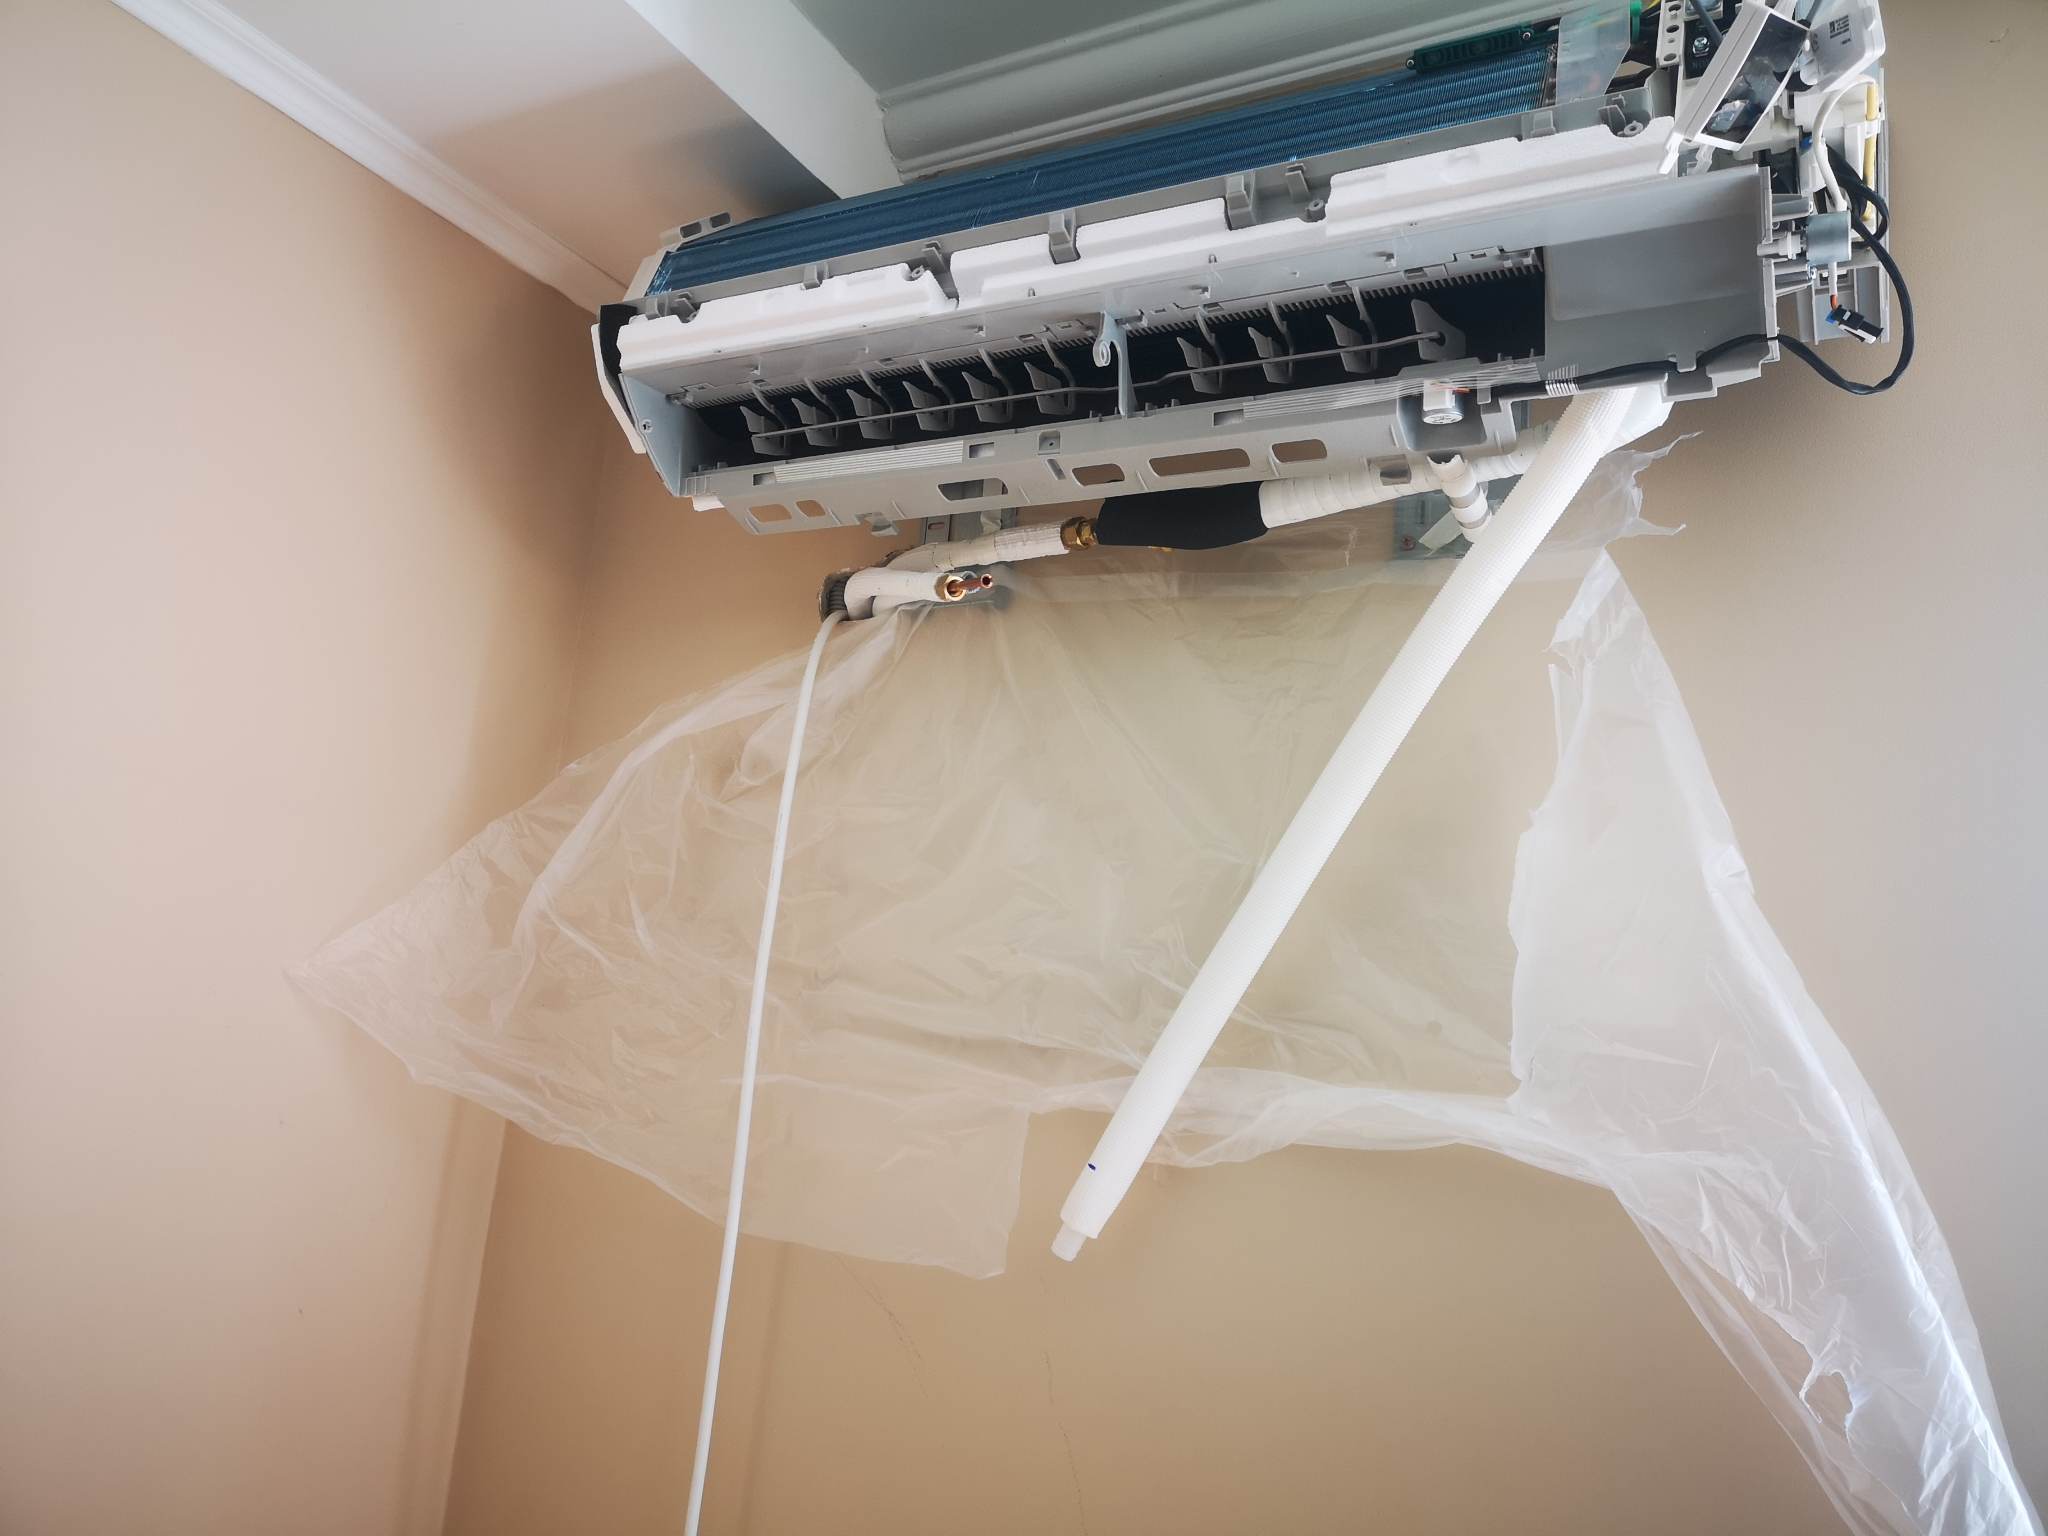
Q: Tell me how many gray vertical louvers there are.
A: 10